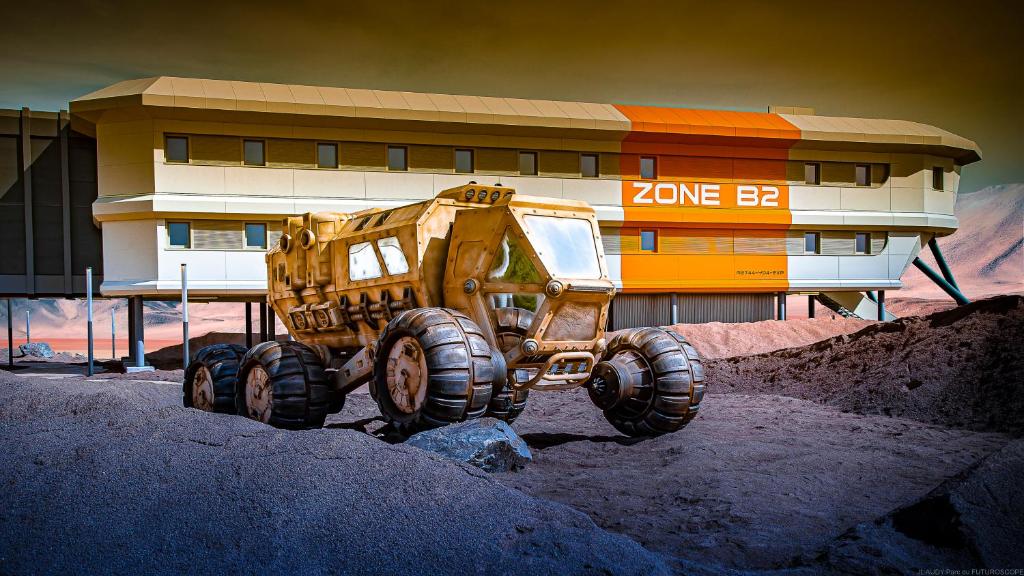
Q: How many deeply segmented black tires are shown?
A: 5